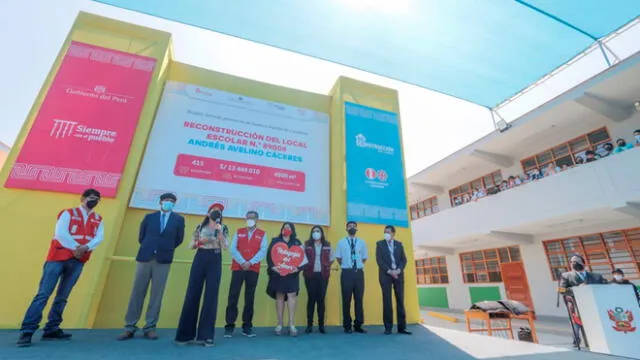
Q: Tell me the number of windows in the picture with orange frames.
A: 6